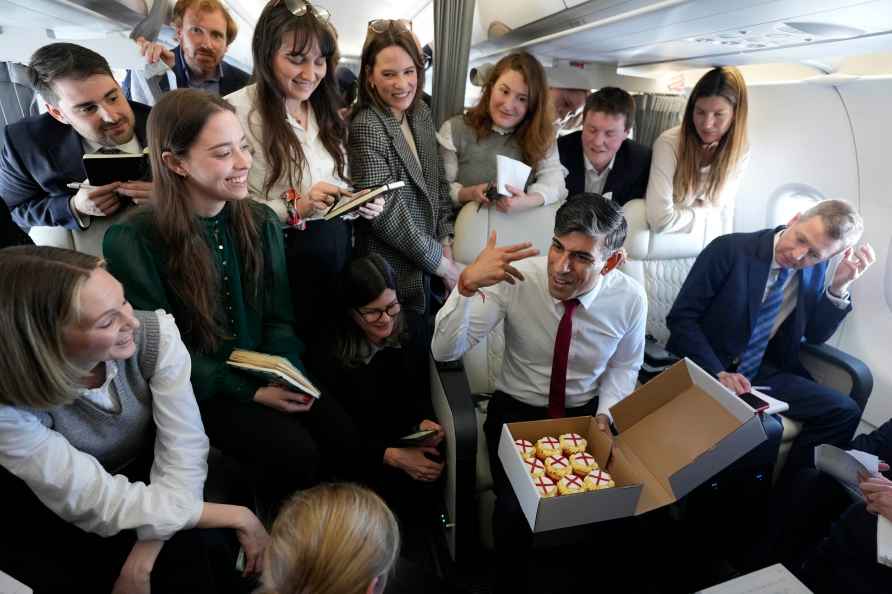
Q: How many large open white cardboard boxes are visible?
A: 1